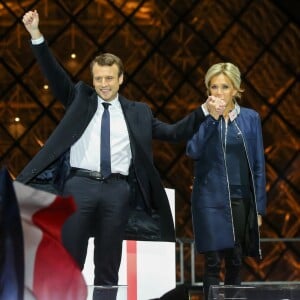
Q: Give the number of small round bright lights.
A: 3